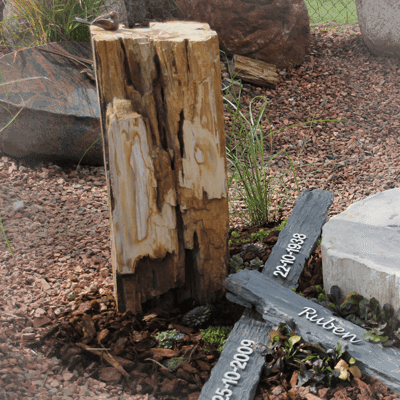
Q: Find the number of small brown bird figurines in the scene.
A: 1